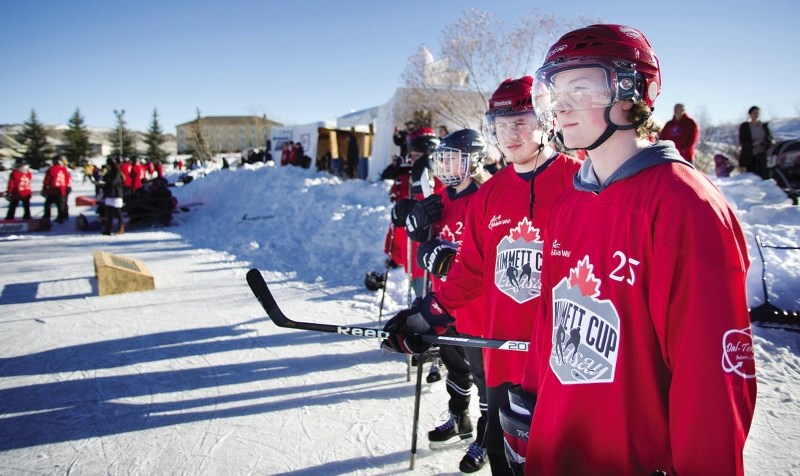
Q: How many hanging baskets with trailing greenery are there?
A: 0